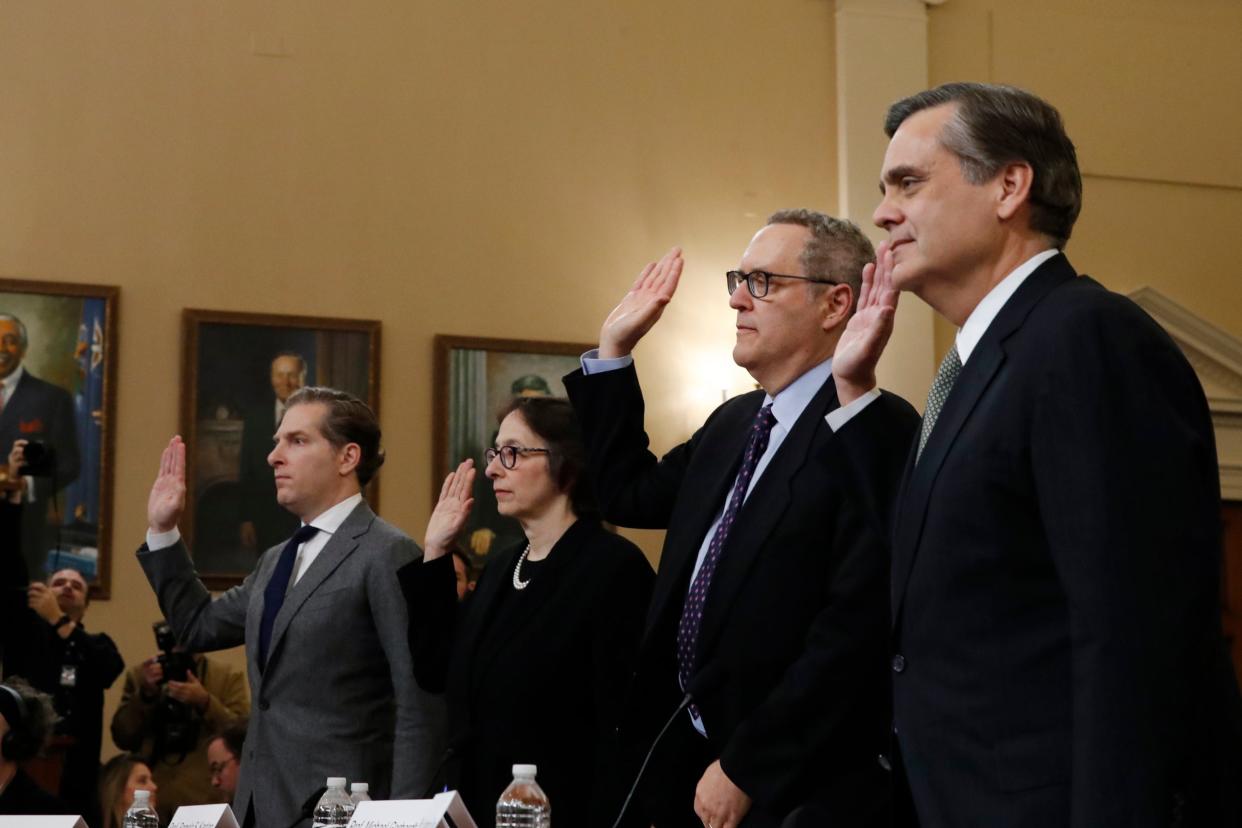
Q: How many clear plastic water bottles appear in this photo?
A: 4